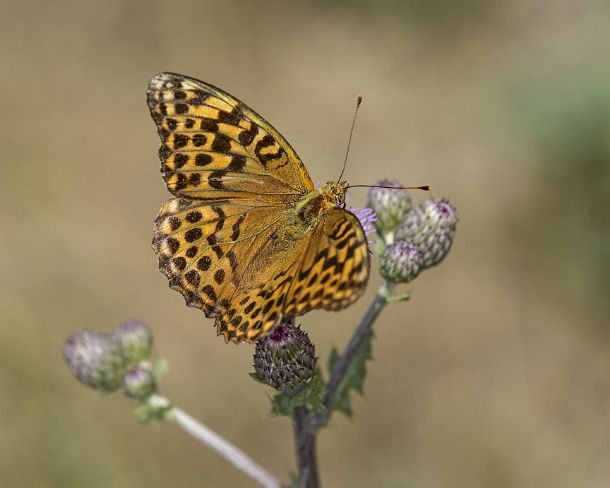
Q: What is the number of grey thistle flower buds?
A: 7